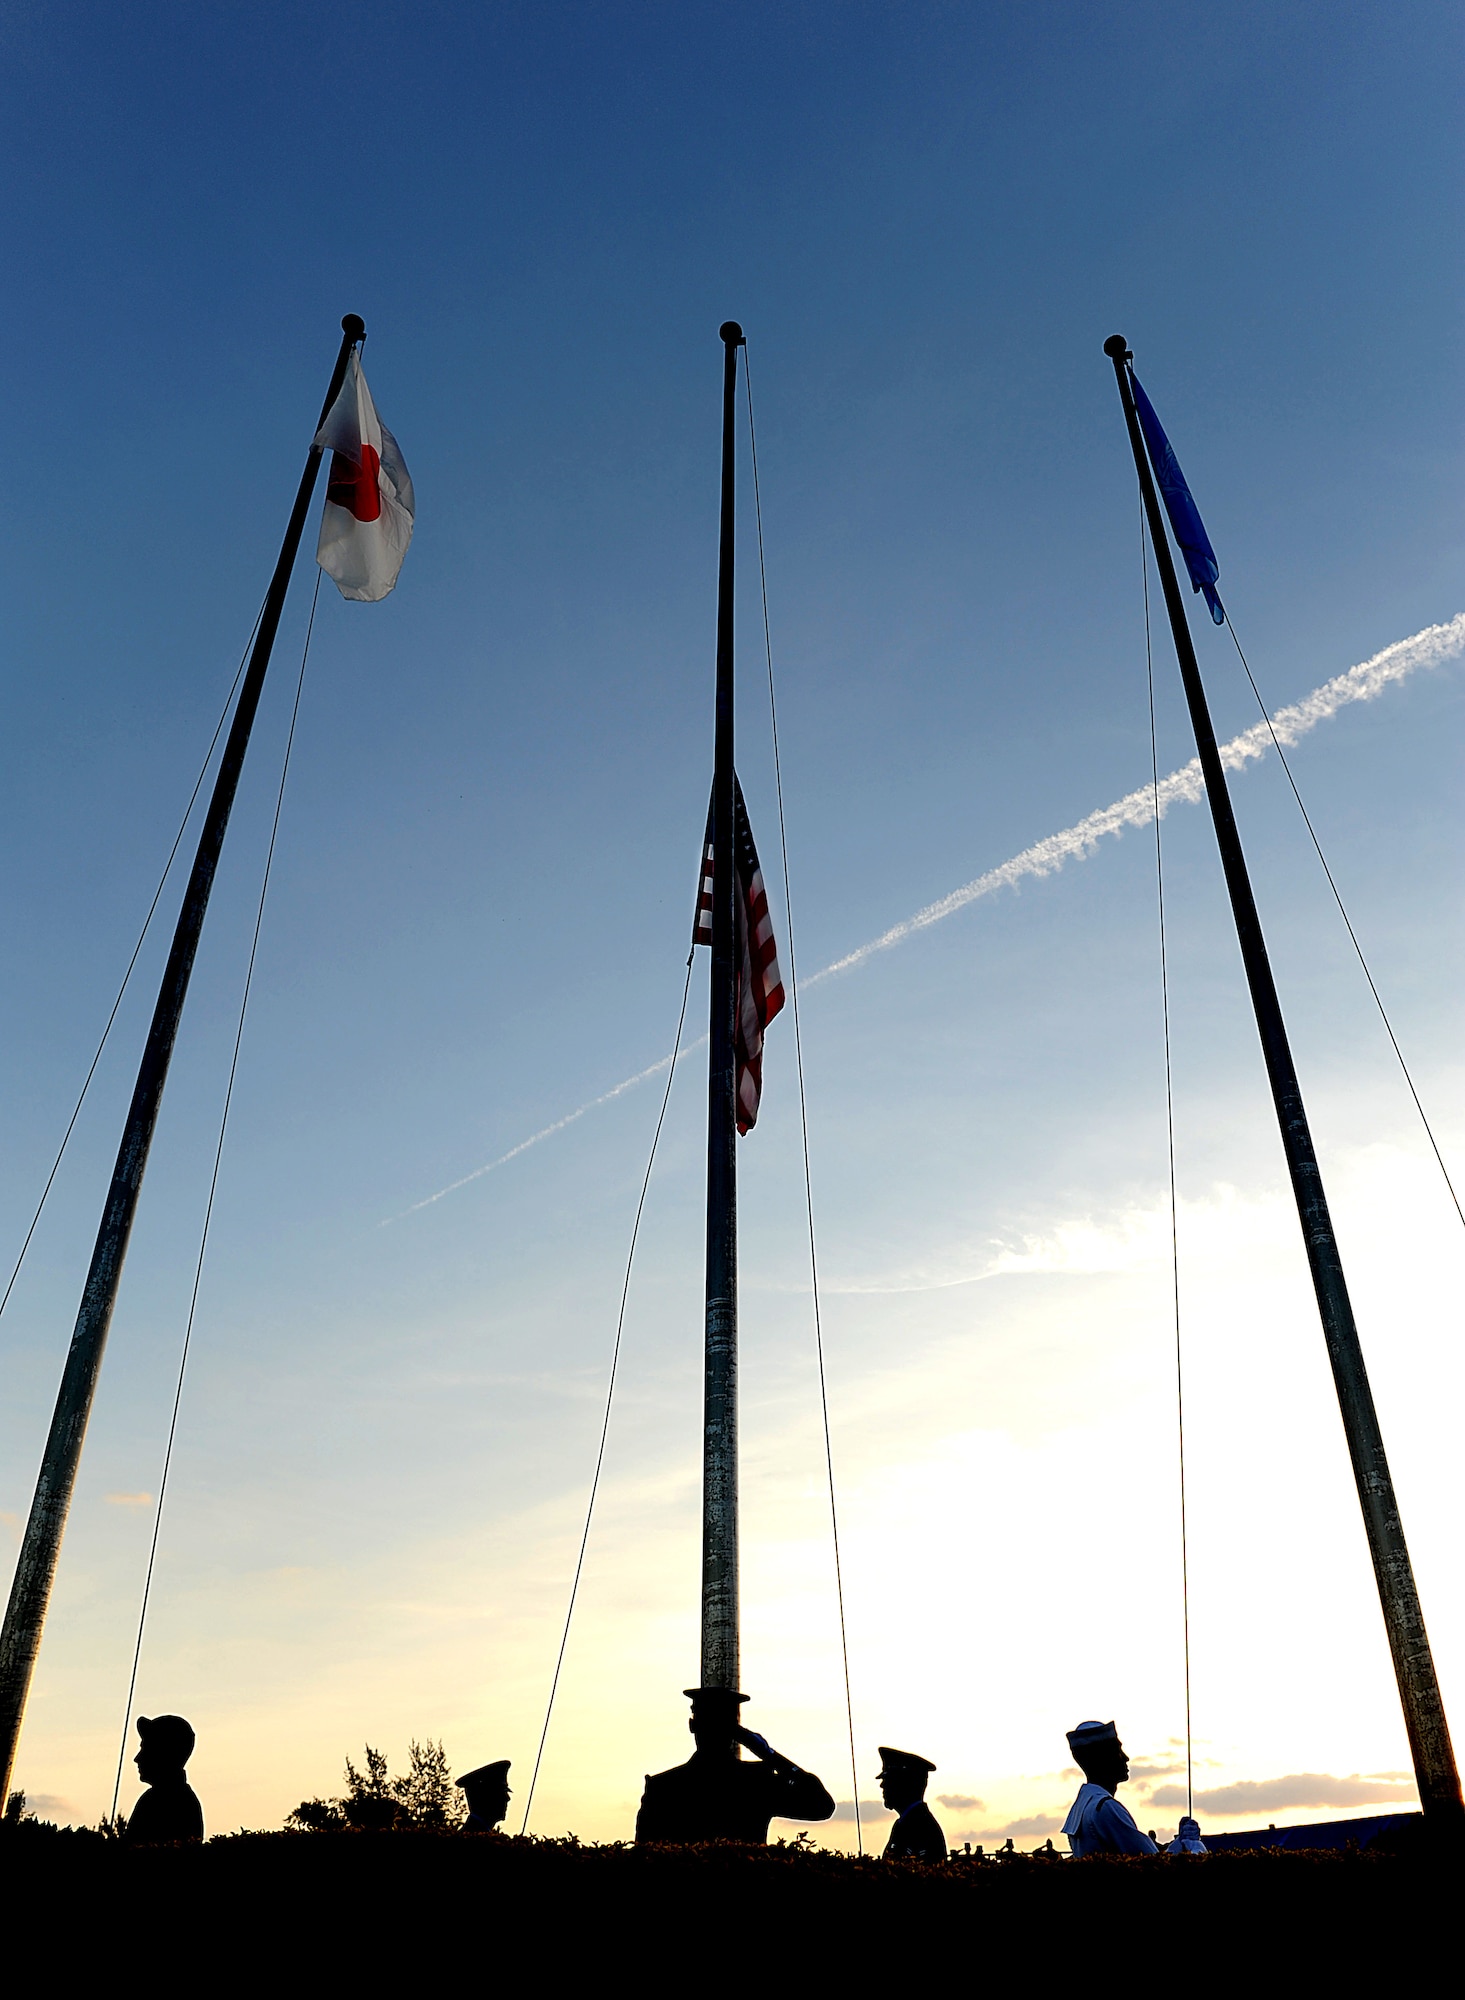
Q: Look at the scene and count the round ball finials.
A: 3